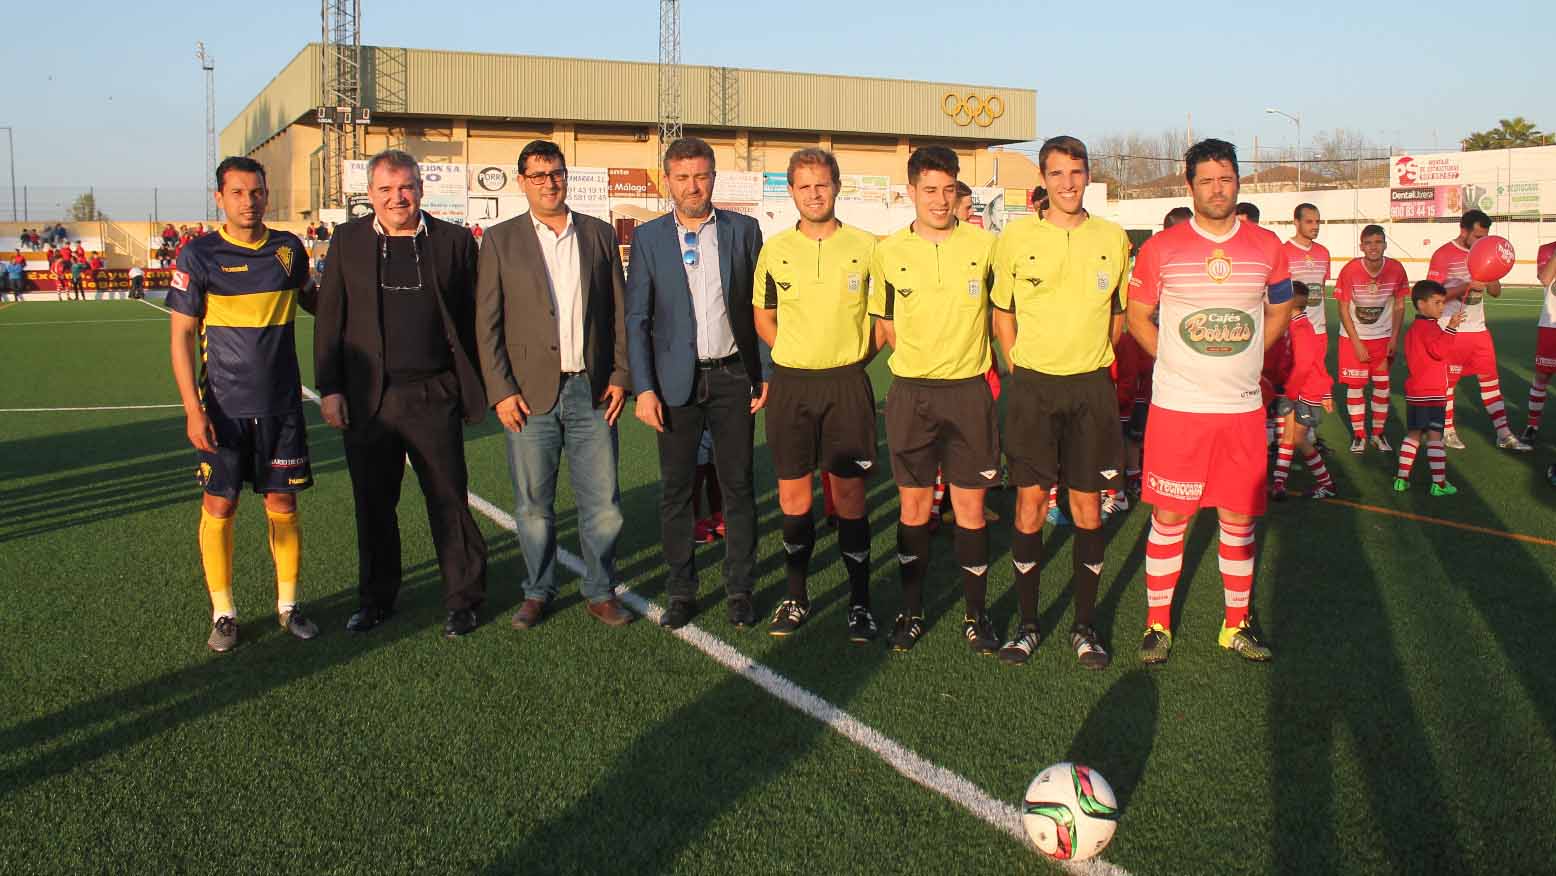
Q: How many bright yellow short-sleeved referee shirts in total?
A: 3